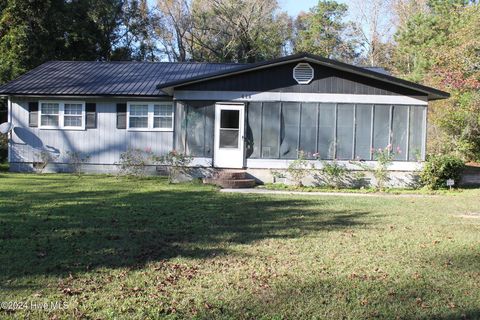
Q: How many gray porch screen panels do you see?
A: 13